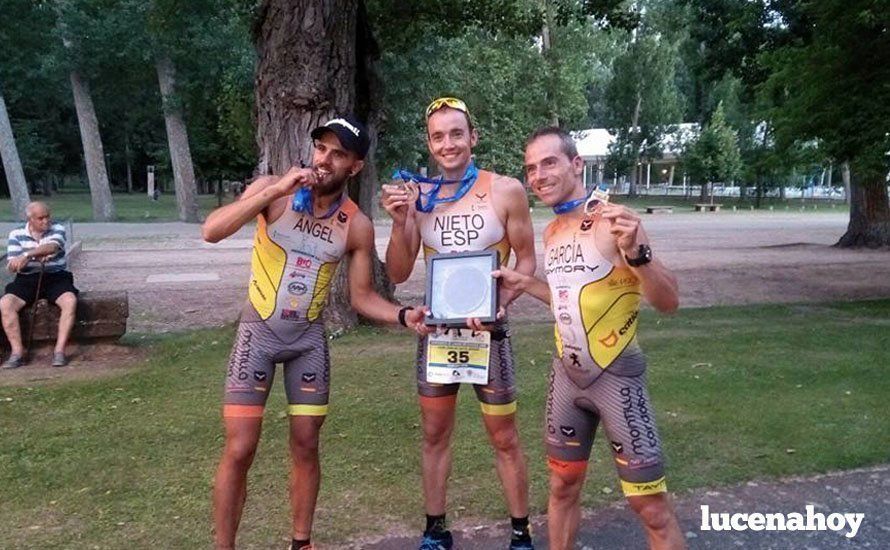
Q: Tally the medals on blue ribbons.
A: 3